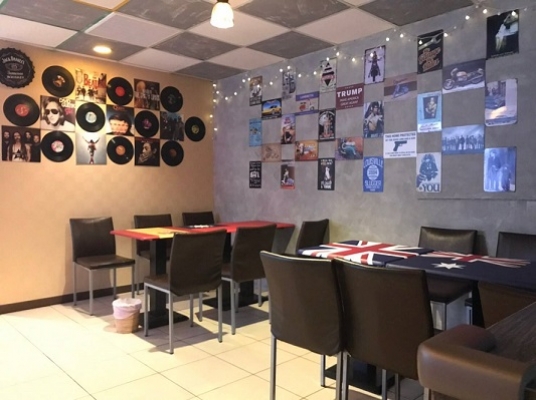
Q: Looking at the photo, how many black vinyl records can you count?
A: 10